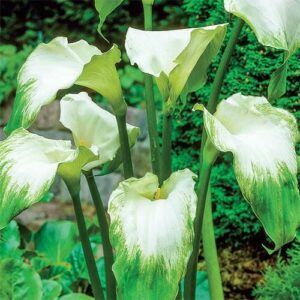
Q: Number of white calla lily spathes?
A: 7